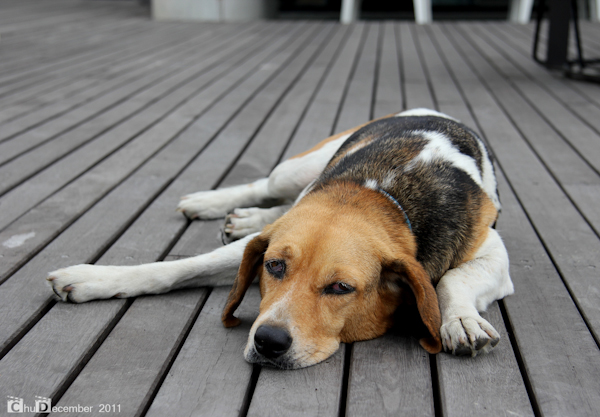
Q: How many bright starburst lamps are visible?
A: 0